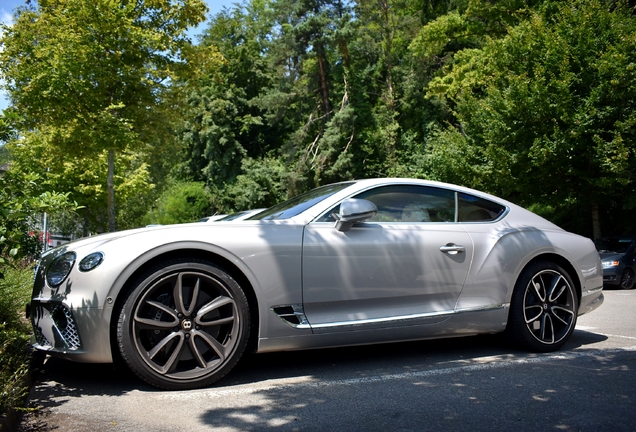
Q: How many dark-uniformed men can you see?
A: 0